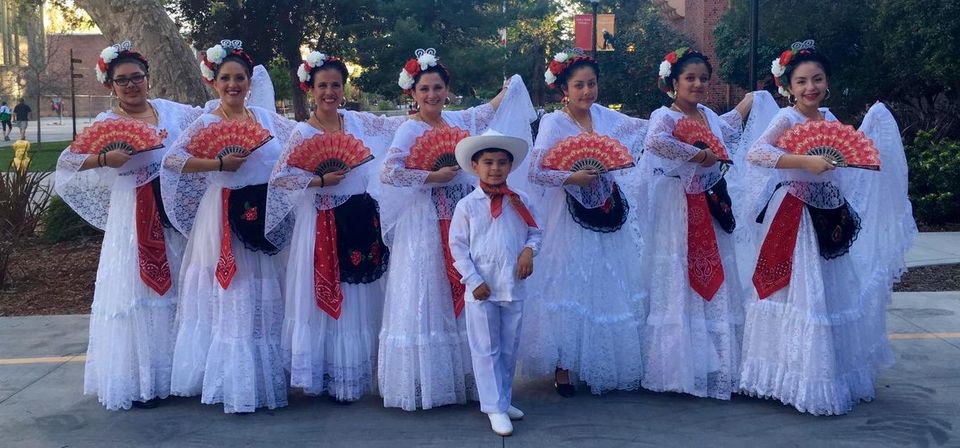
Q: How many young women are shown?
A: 7